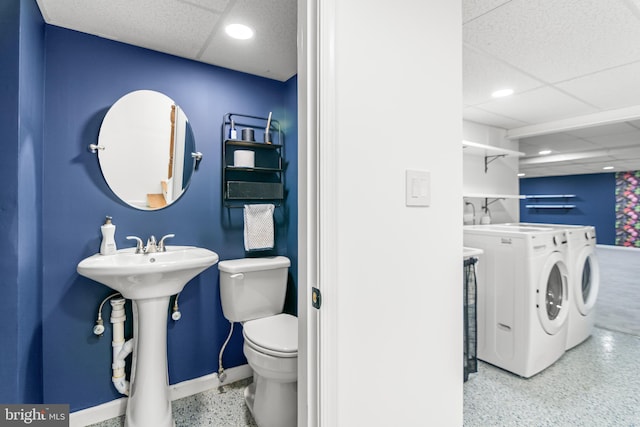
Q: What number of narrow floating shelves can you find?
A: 2